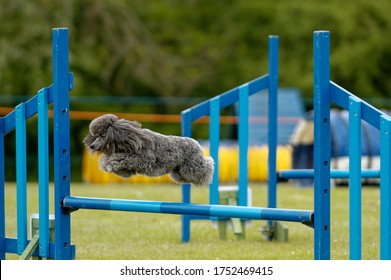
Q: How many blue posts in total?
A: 11